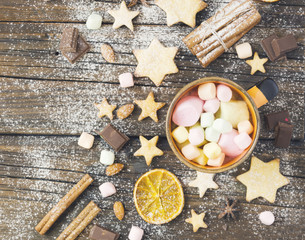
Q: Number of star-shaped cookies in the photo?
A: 10